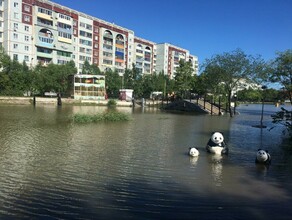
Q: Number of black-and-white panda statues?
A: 3